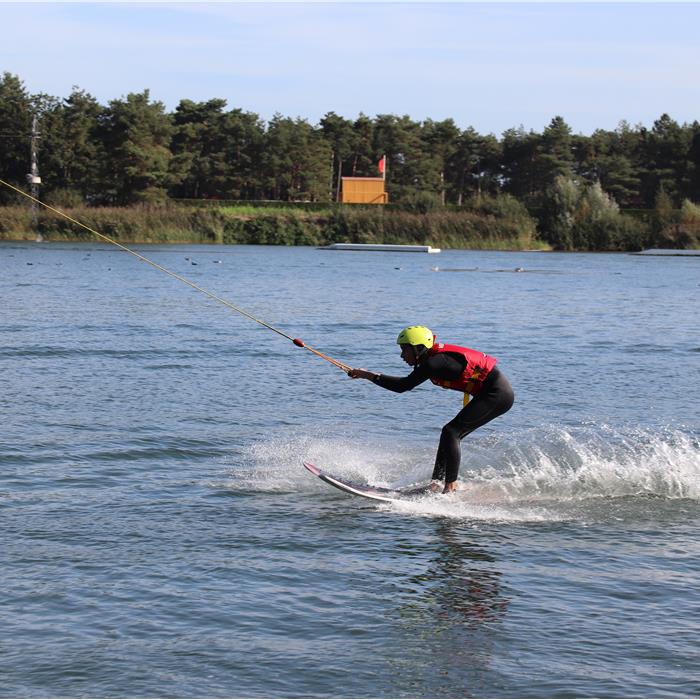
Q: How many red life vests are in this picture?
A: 1